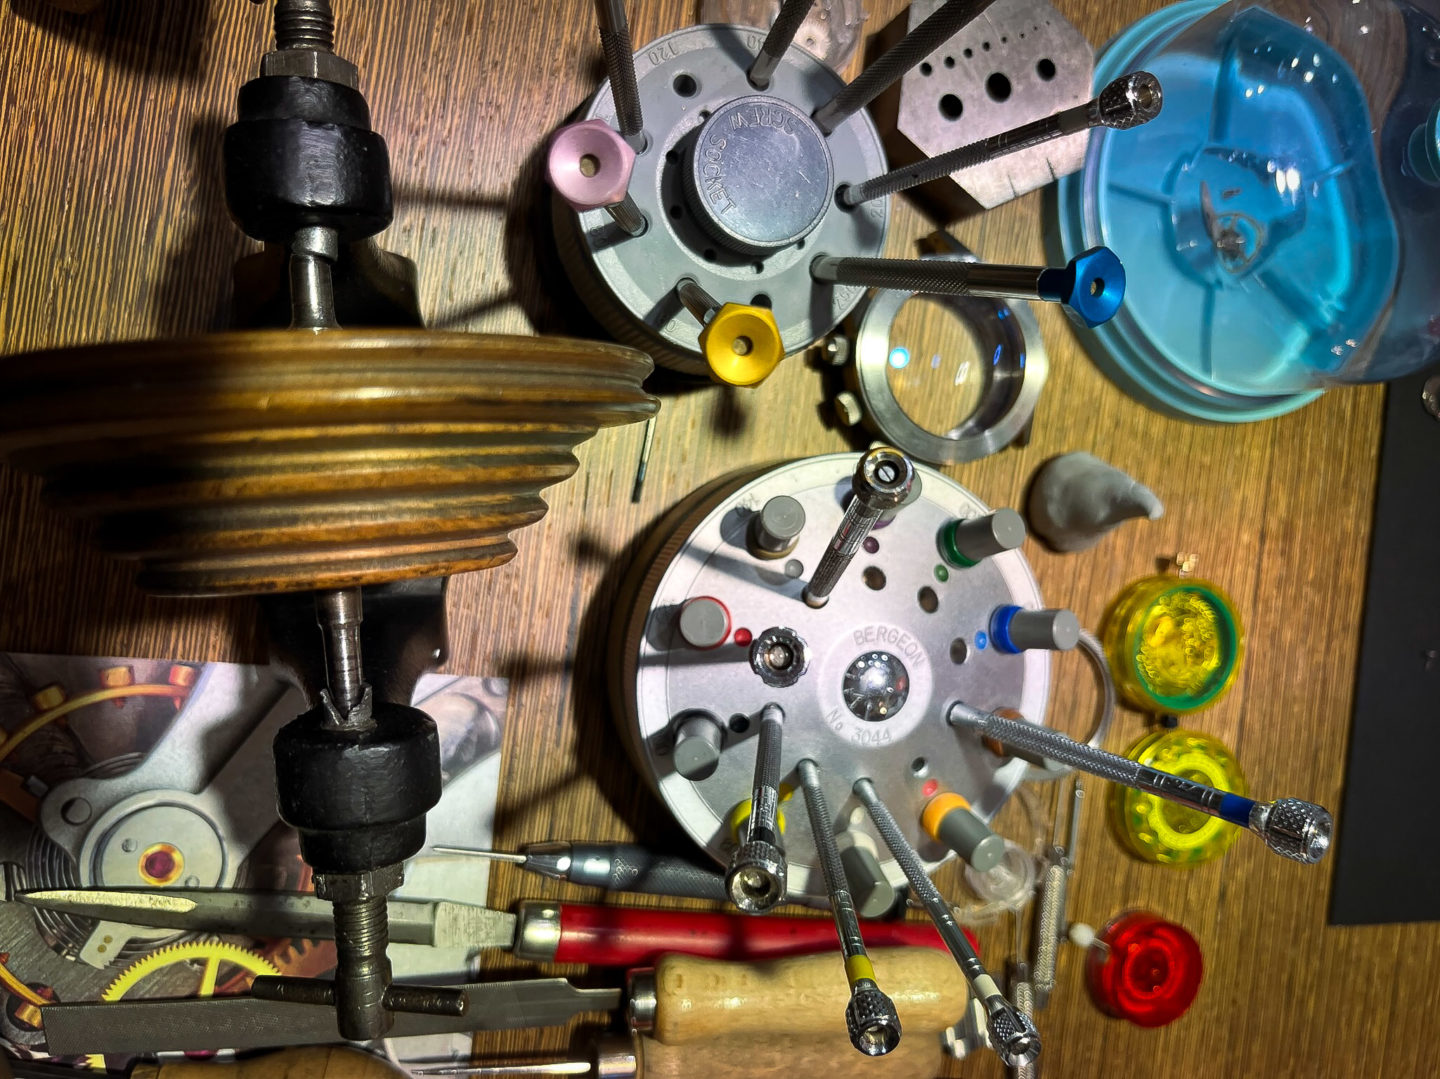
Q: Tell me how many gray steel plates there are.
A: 1